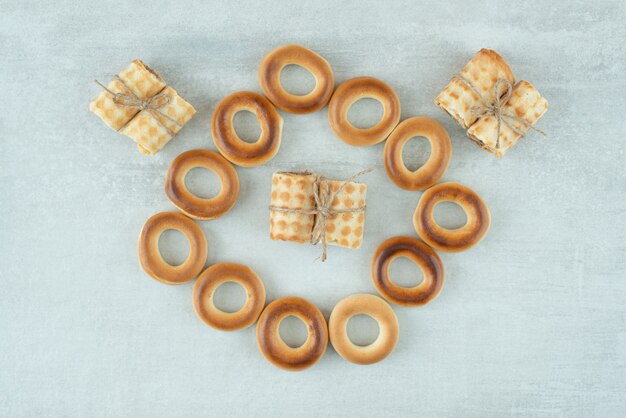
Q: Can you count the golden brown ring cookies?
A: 11